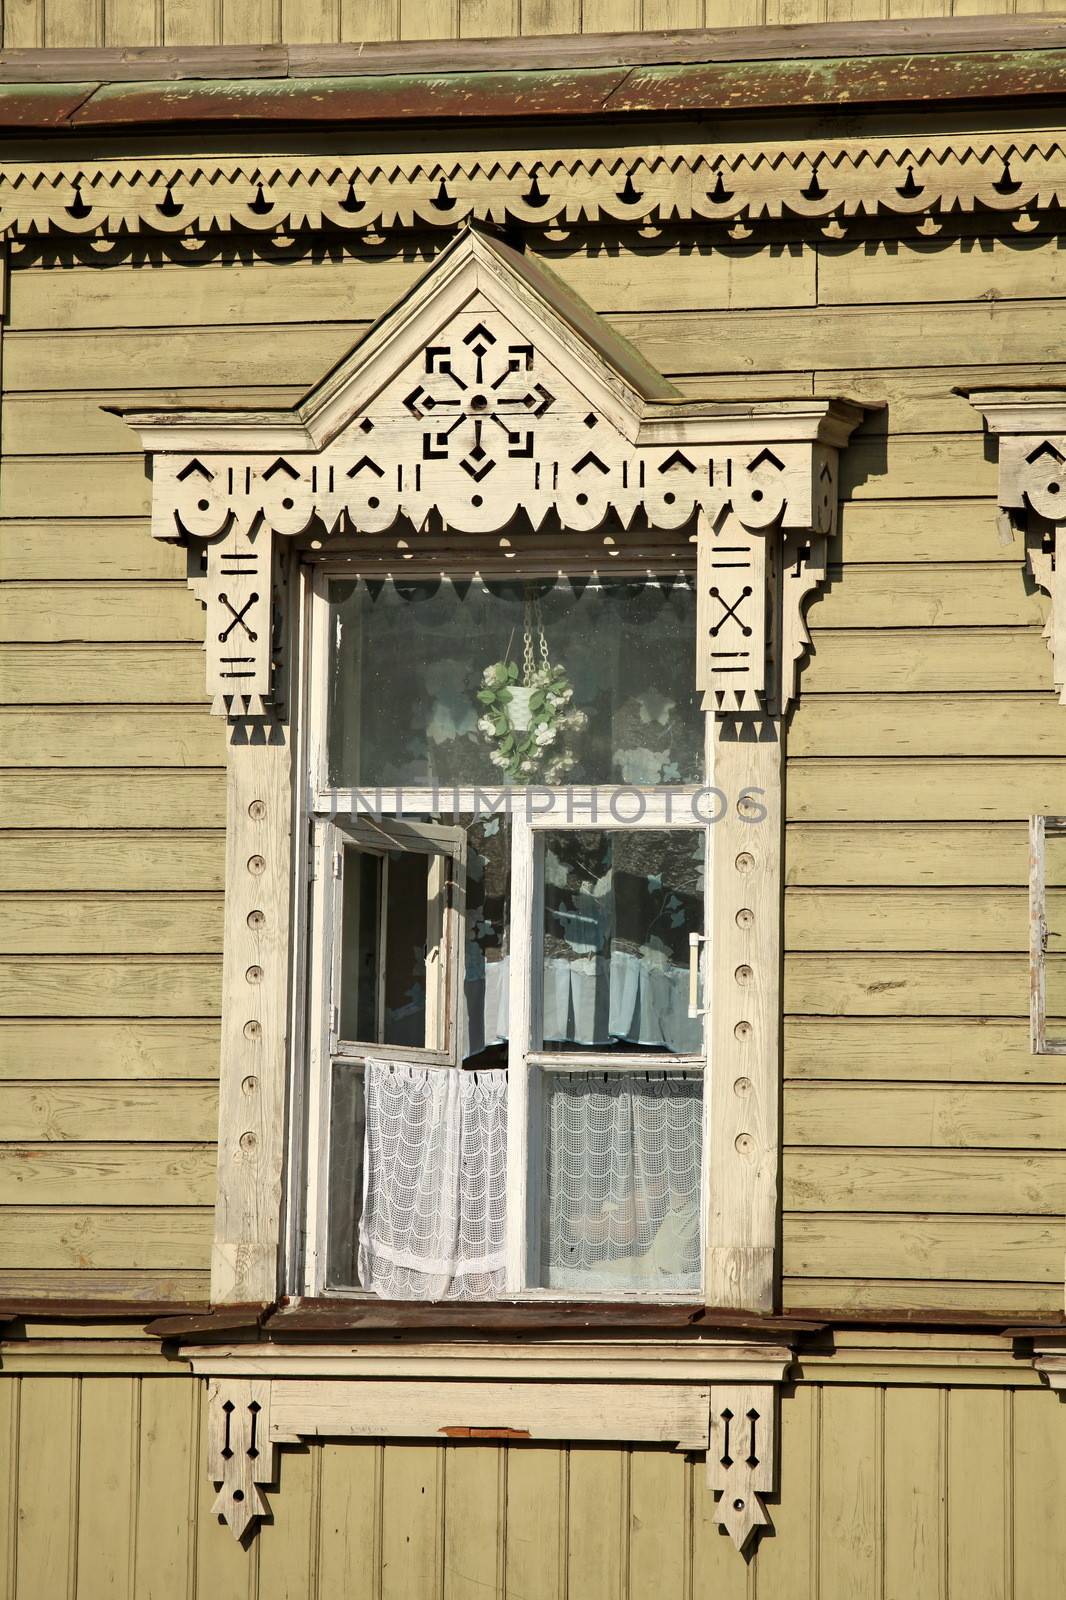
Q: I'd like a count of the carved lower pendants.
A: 2